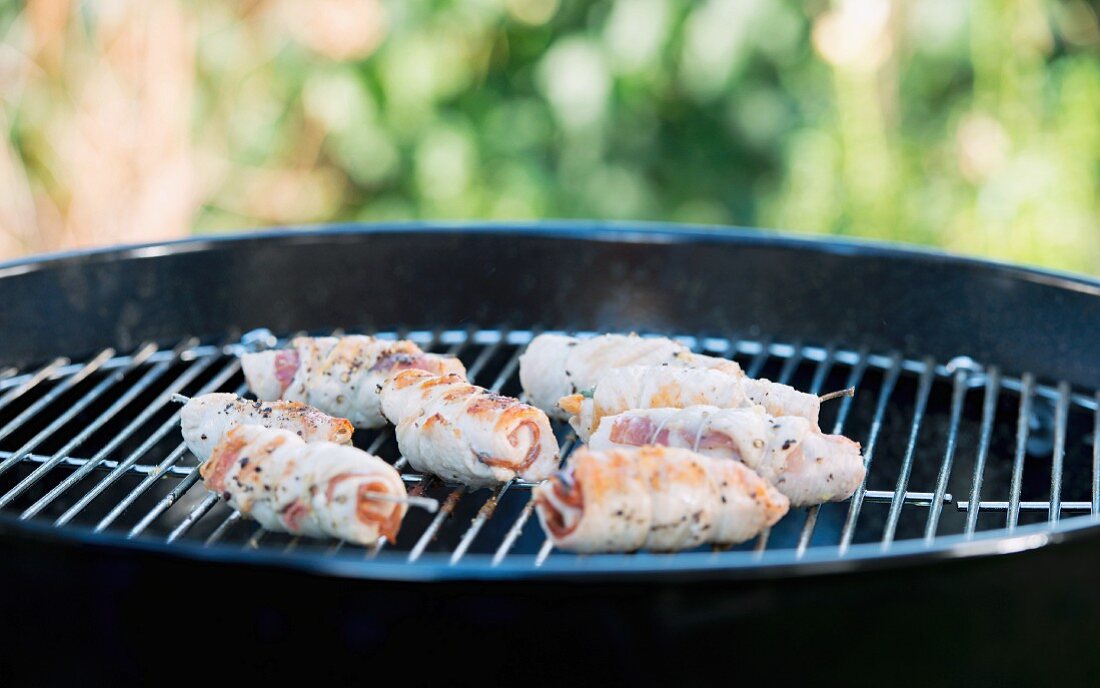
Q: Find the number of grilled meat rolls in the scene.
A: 8